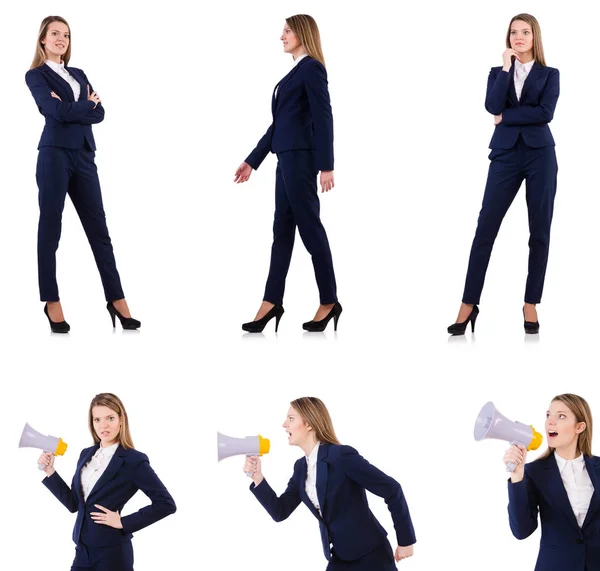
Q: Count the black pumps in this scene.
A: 6